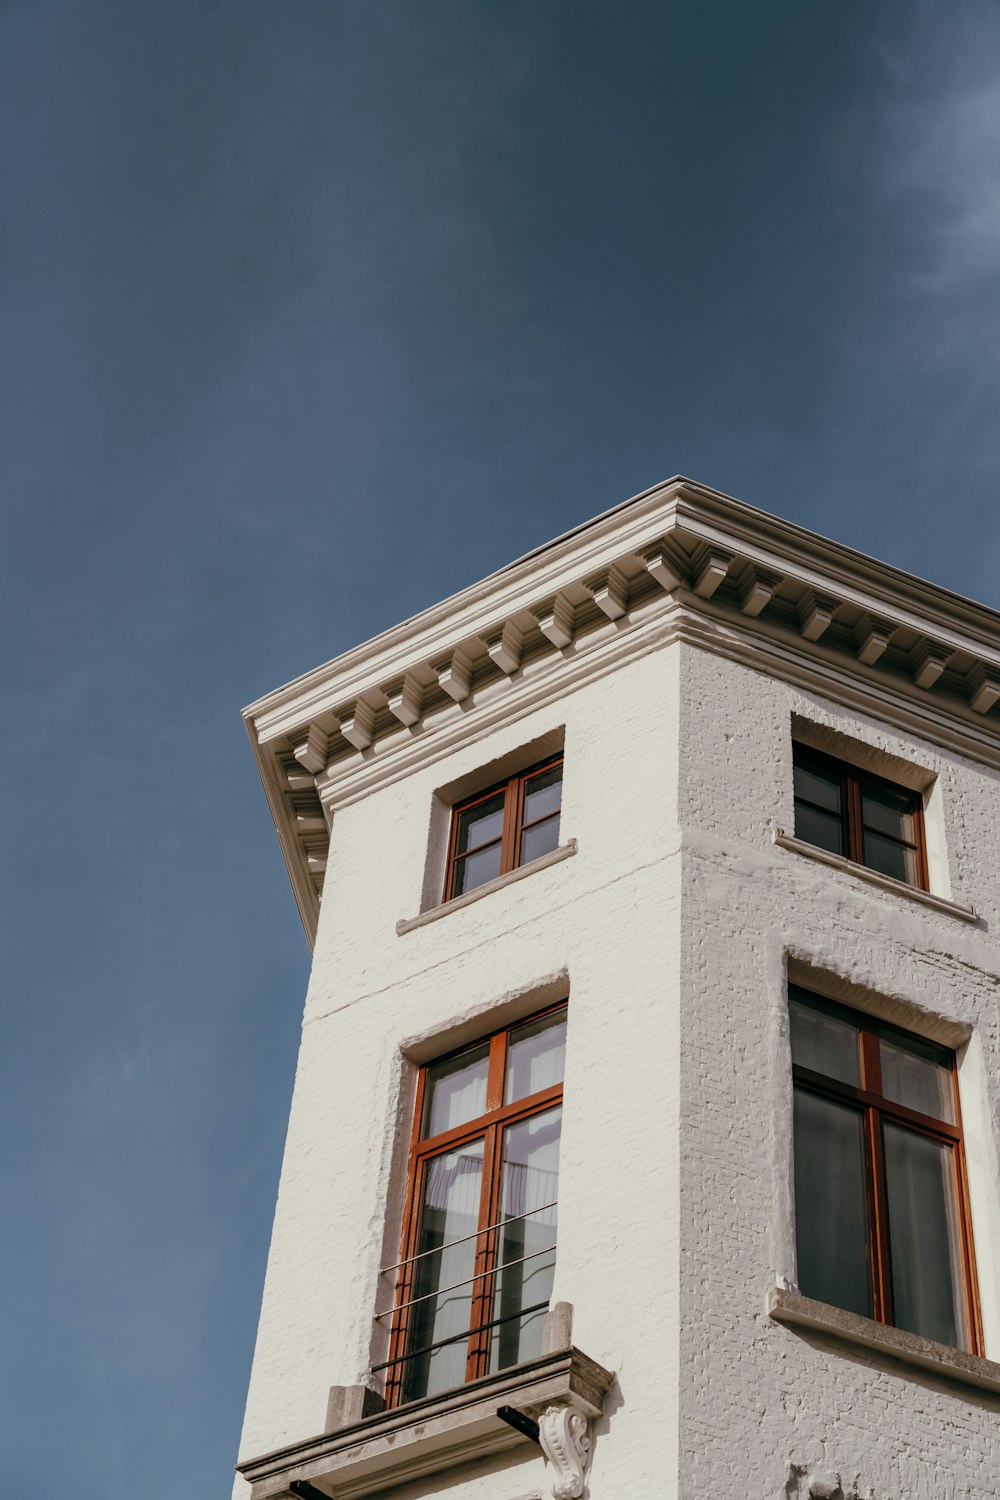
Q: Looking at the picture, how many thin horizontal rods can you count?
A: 3